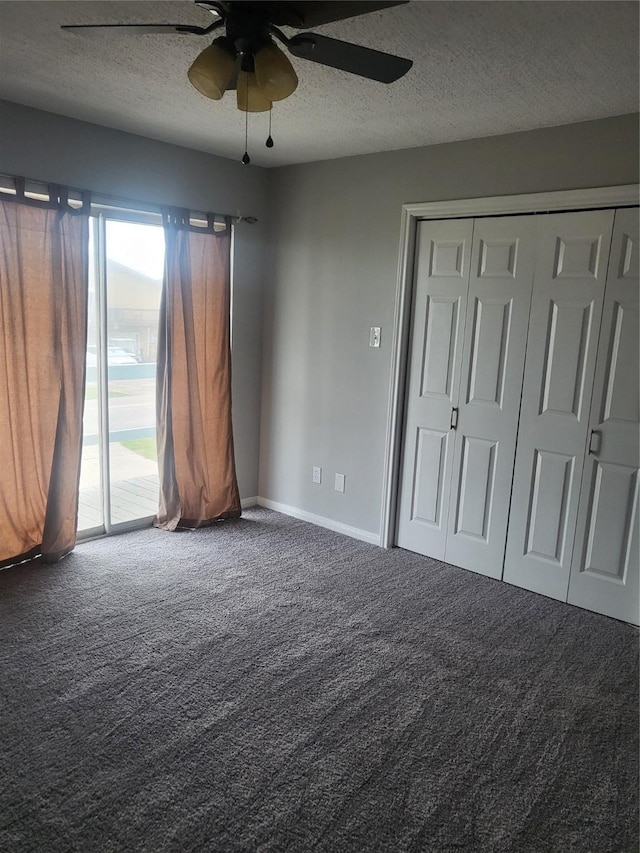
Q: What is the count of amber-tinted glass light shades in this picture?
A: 3